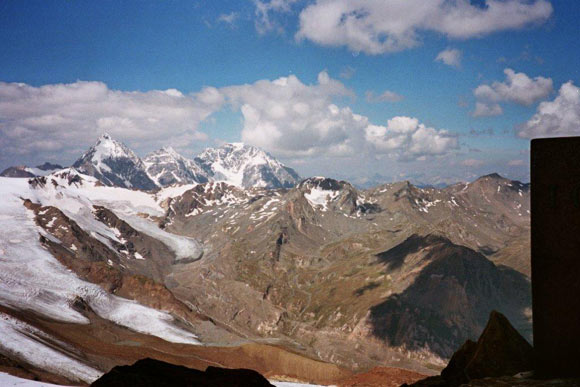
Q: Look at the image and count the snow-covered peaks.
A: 3